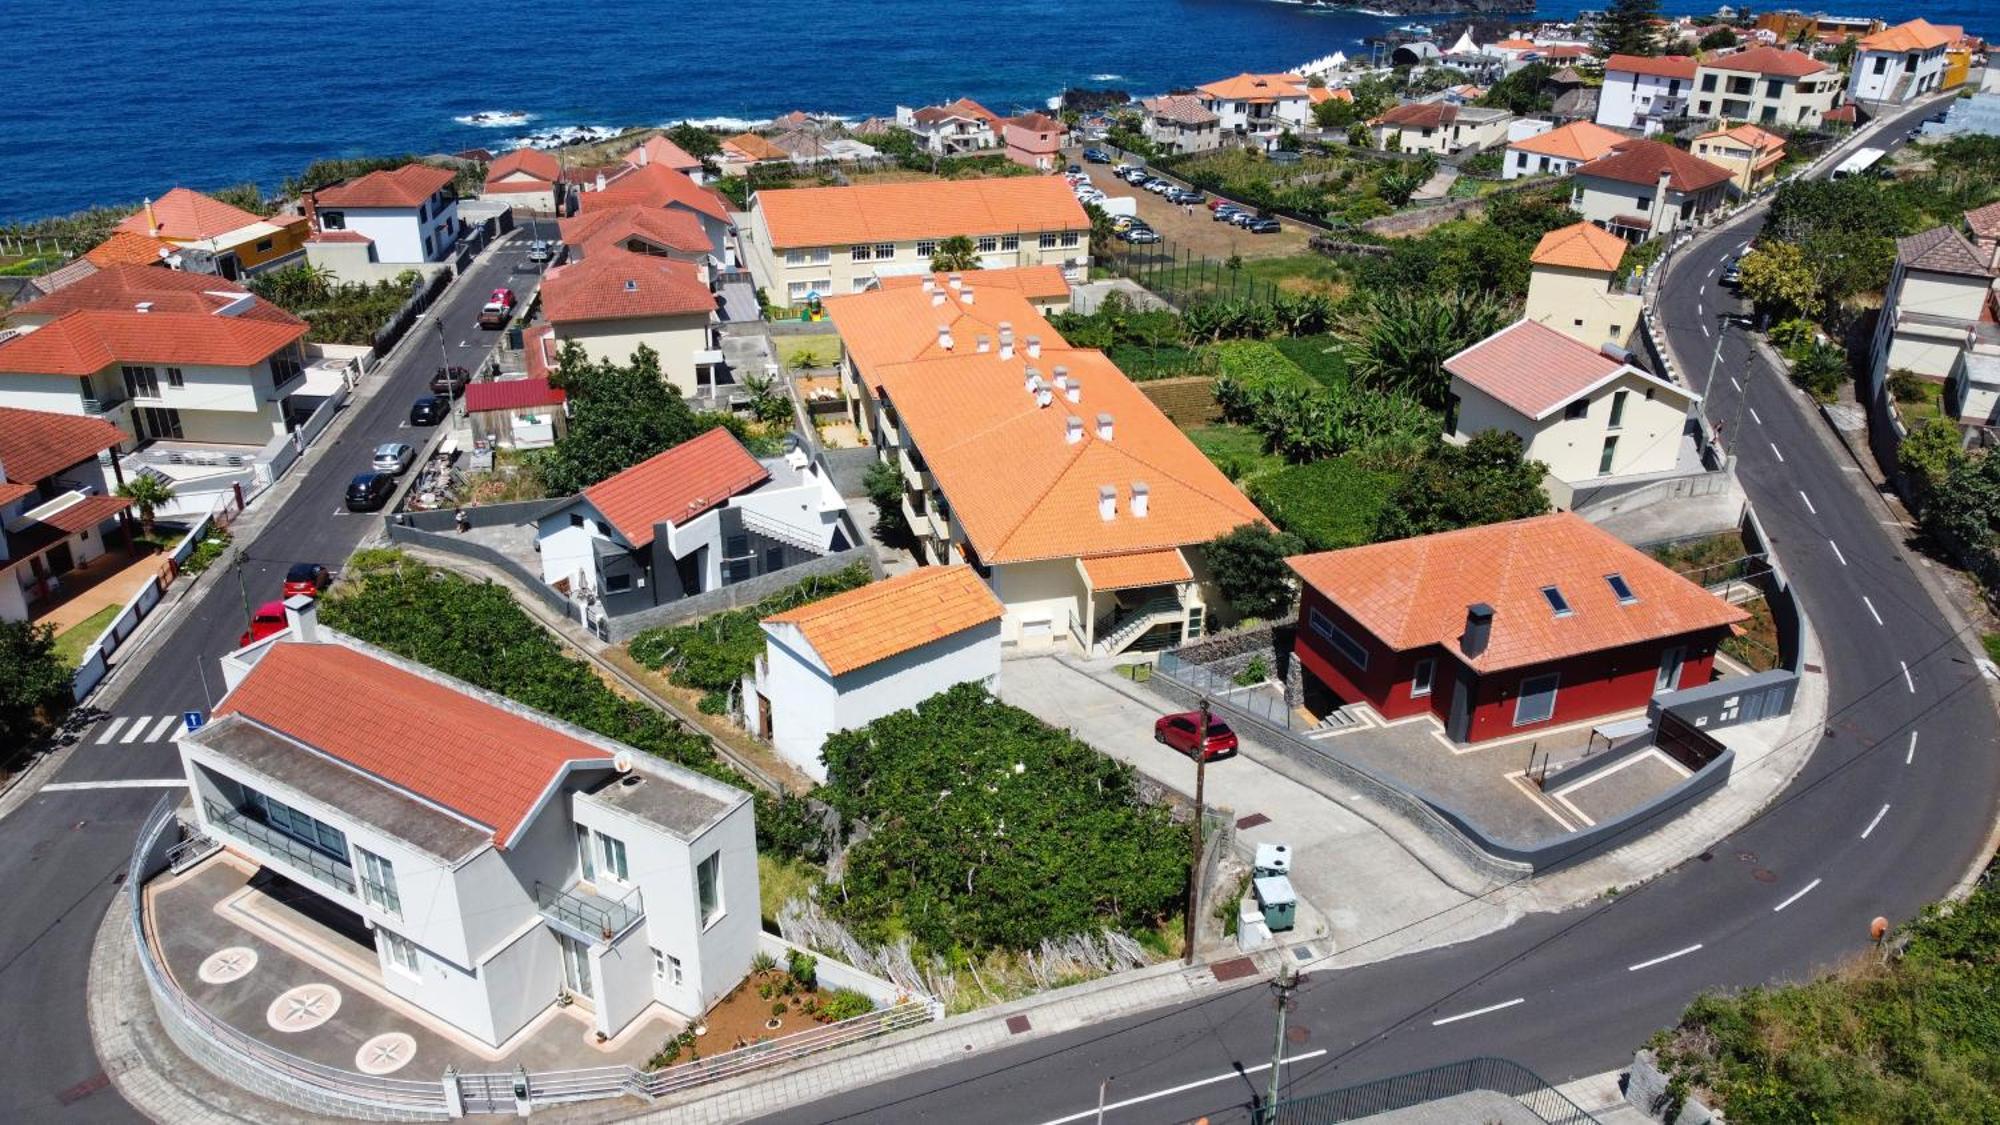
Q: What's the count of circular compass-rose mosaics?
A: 3